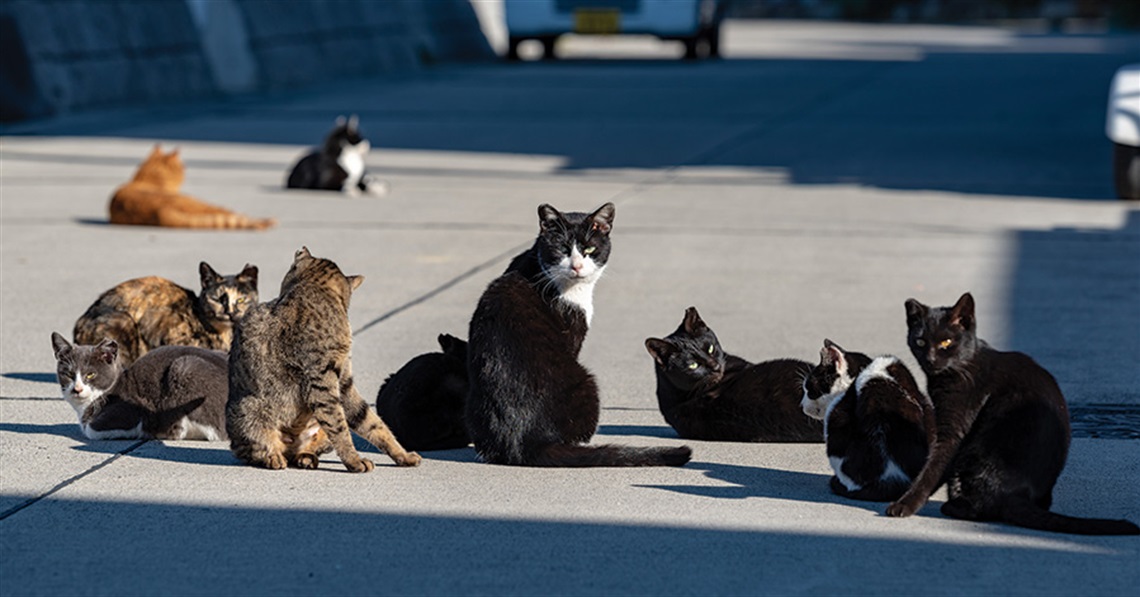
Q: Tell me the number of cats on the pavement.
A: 10